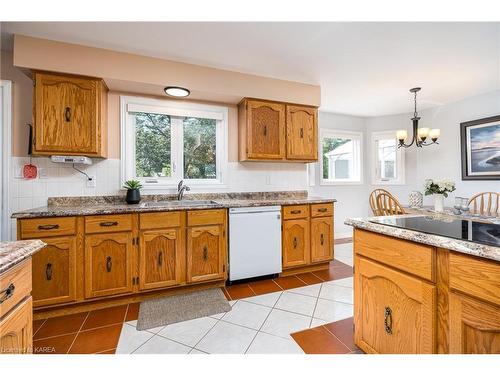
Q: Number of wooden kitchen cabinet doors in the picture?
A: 12